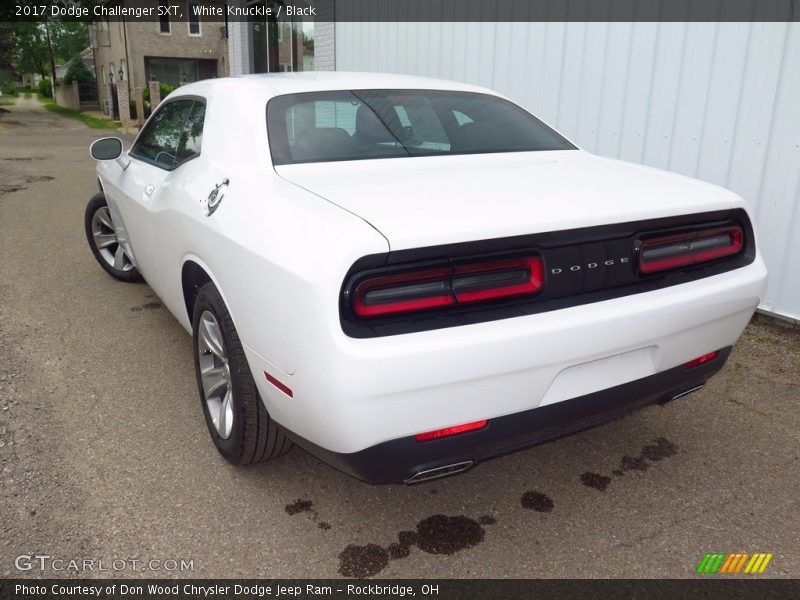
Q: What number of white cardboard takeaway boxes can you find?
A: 0